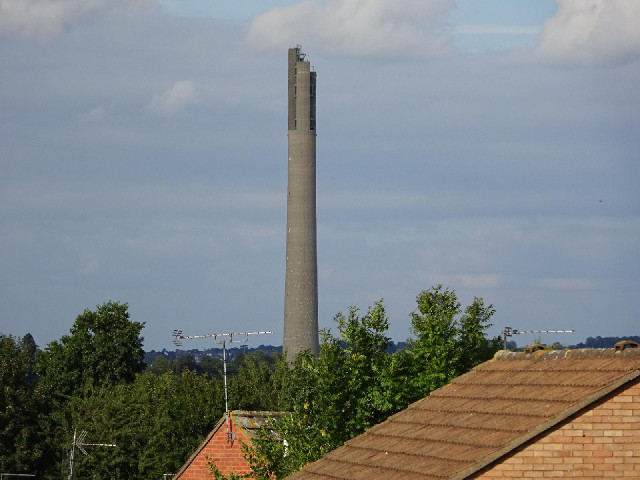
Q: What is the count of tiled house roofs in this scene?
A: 2